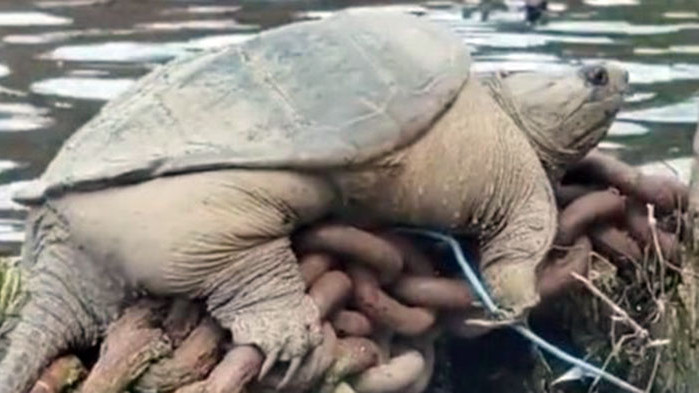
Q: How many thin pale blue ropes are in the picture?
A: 1